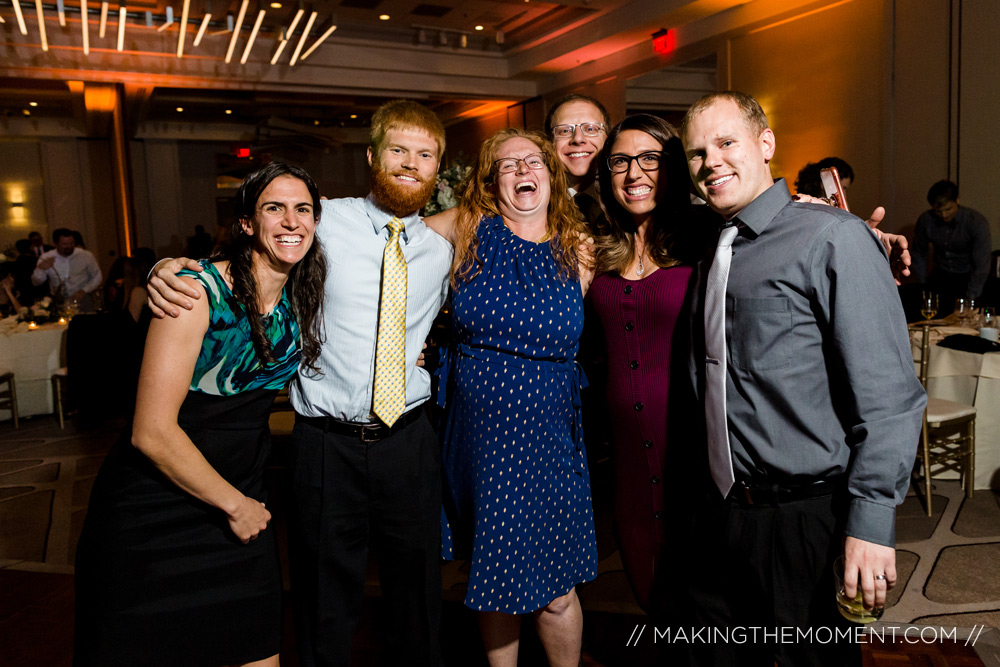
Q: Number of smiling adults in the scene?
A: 6